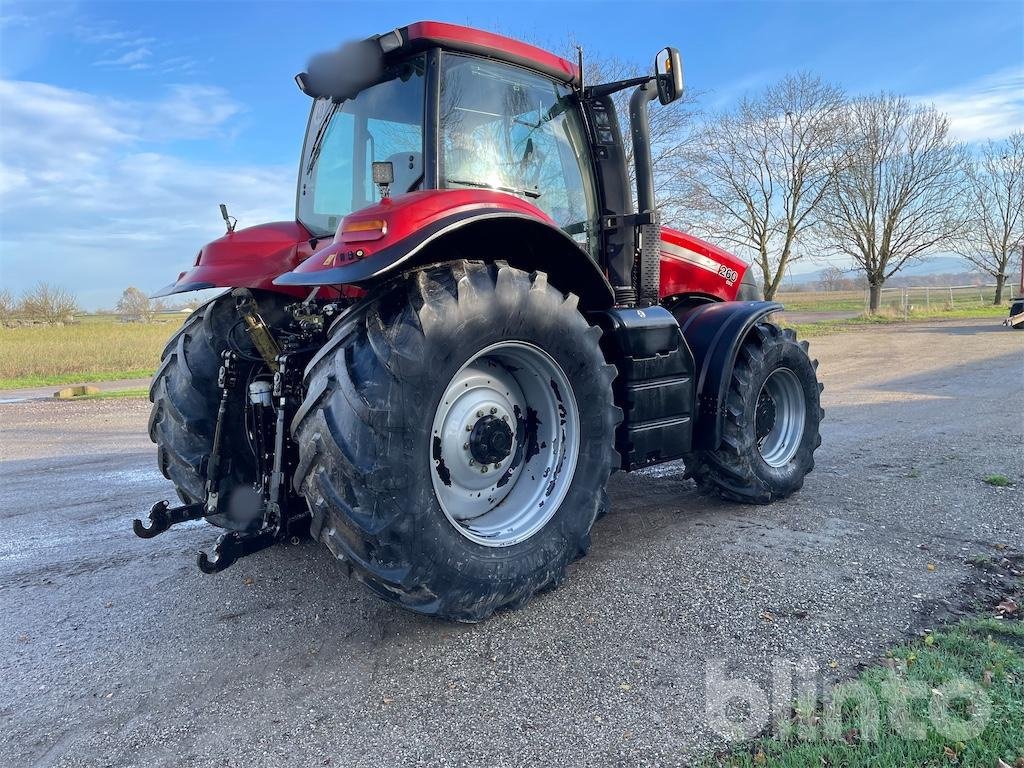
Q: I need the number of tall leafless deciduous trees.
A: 4